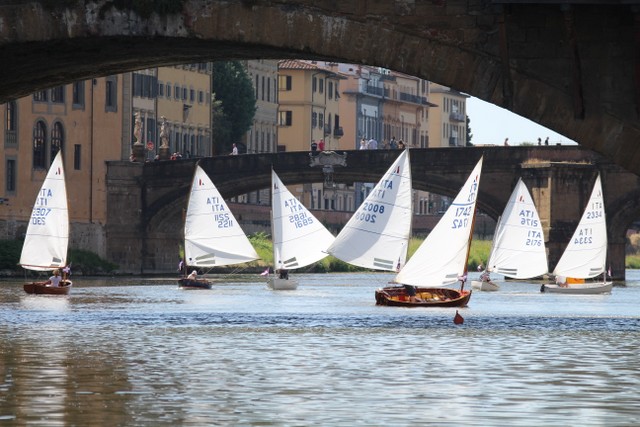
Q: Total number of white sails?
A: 7